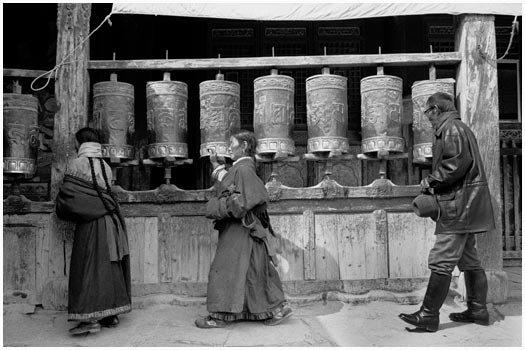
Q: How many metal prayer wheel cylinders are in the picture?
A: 8